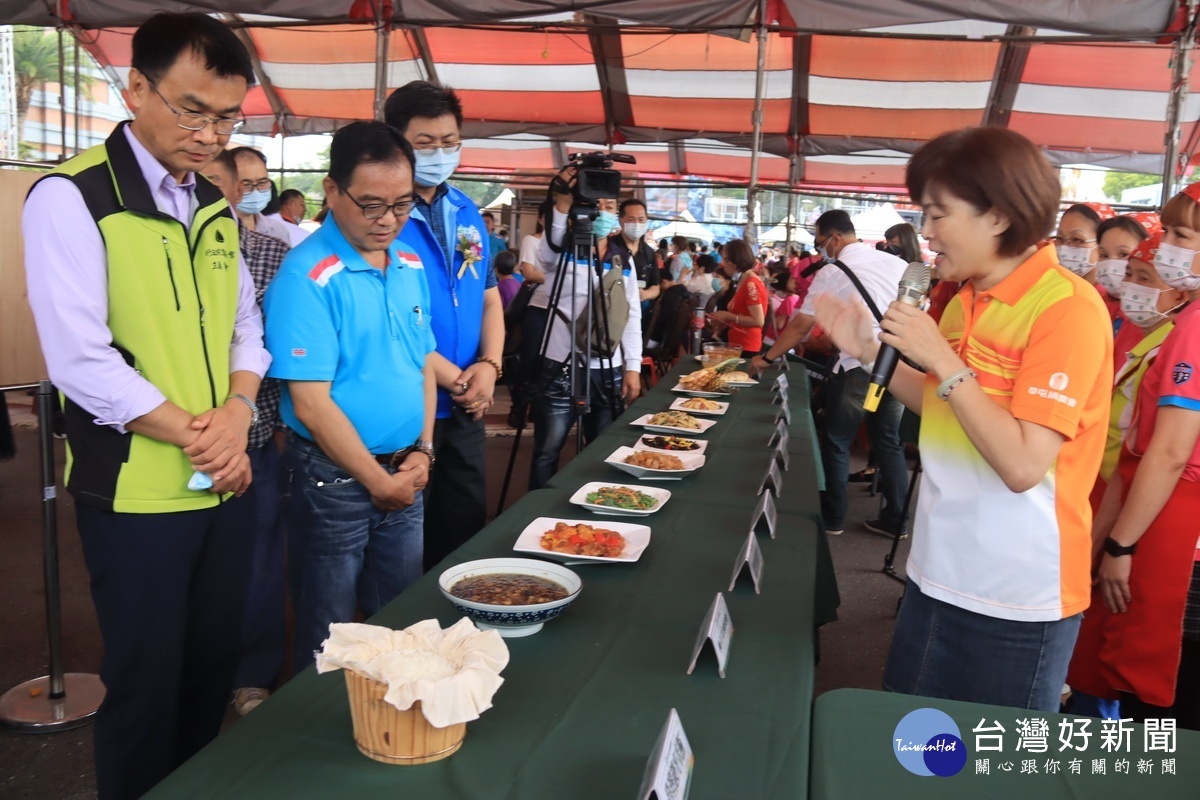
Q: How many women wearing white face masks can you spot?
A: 4